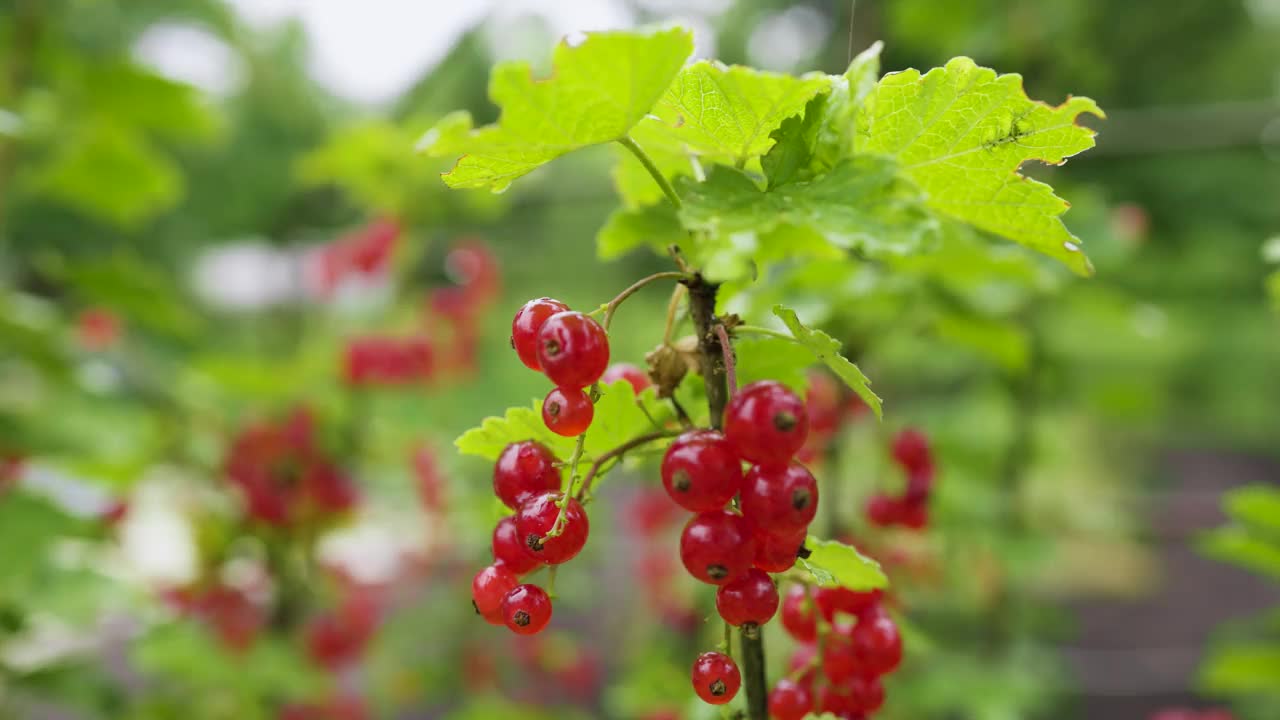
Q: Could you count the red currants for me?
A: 15